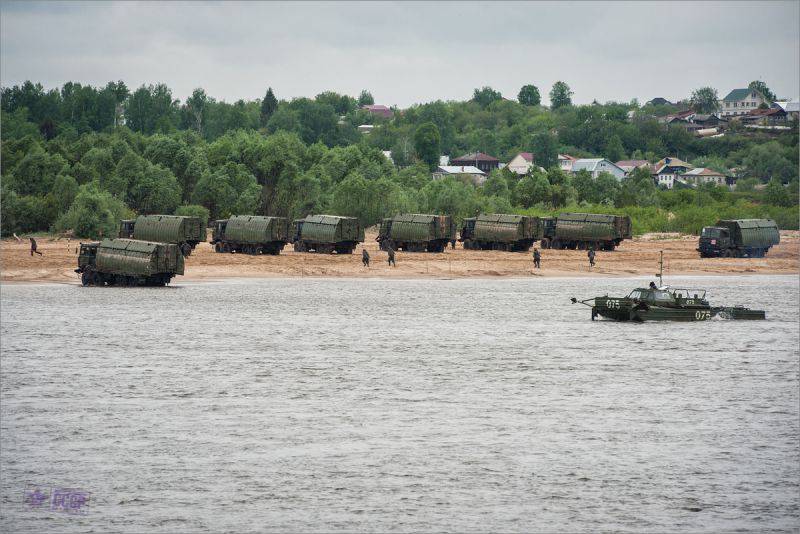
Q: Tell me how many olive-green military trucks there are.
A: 8